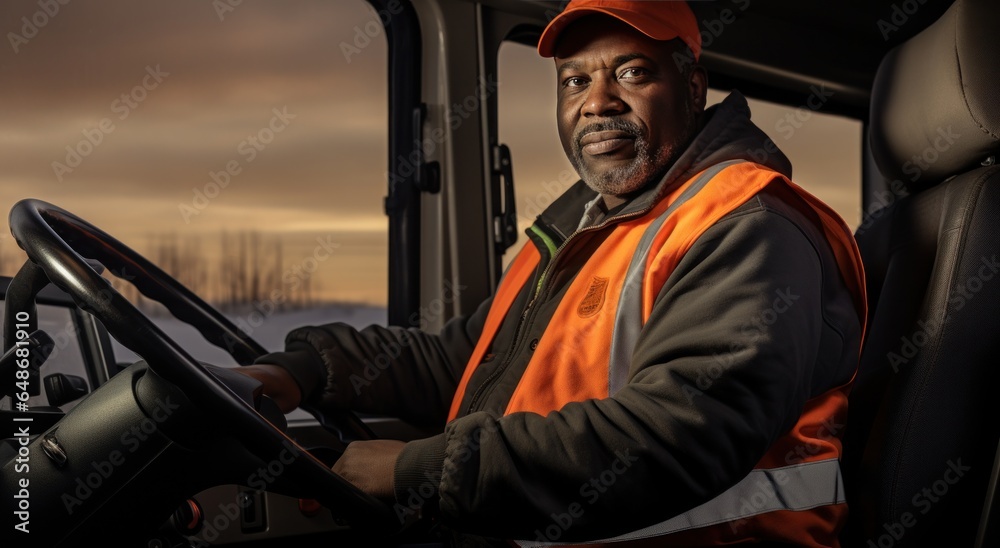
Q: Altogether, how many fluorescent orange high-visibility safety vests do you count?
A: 1